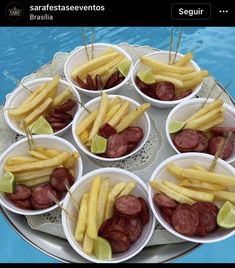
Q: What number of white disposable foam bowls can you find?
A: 8